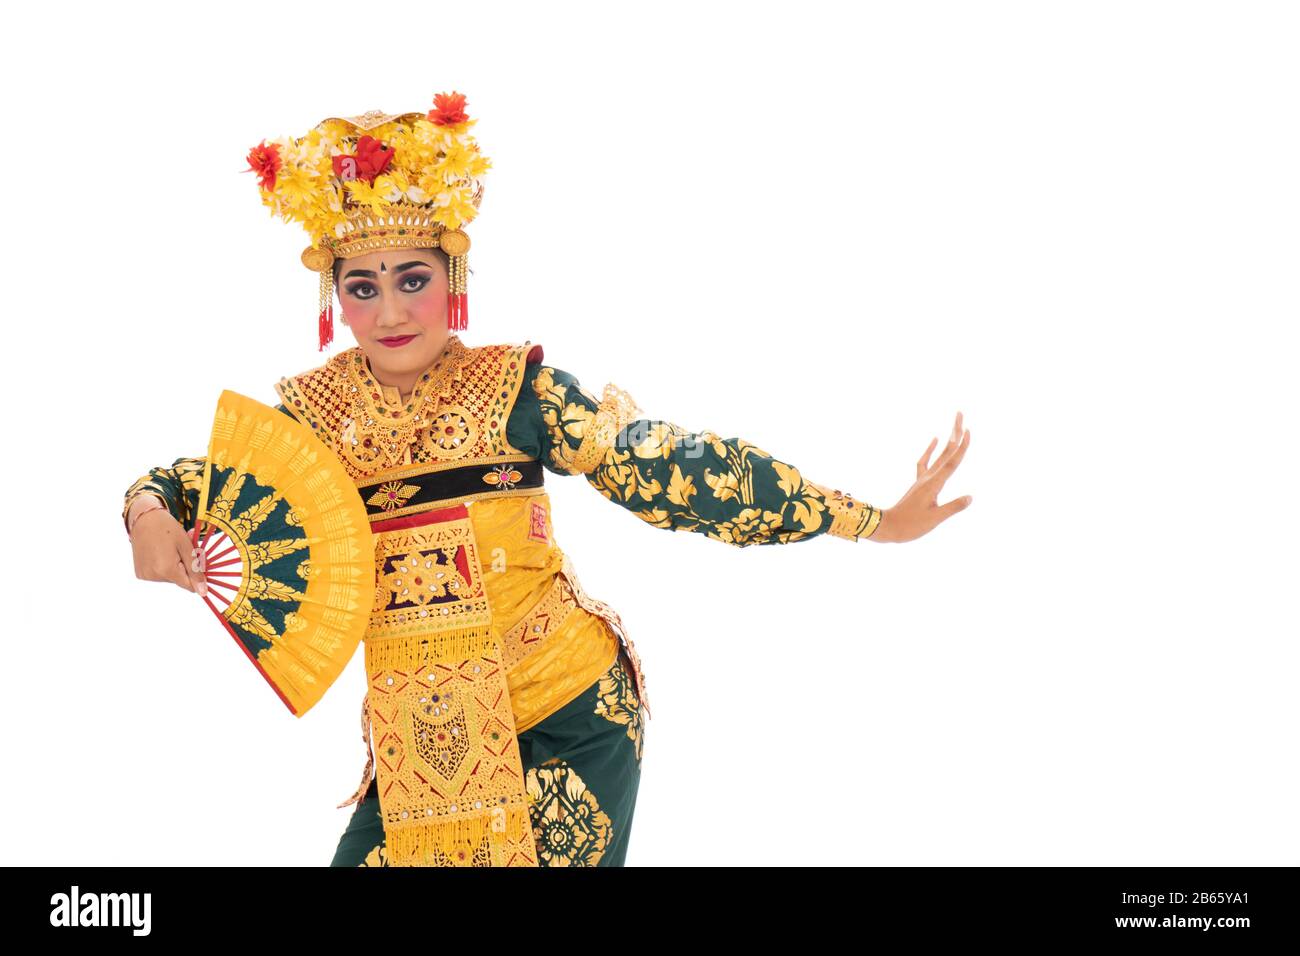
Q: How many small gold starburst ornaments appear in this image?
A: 2